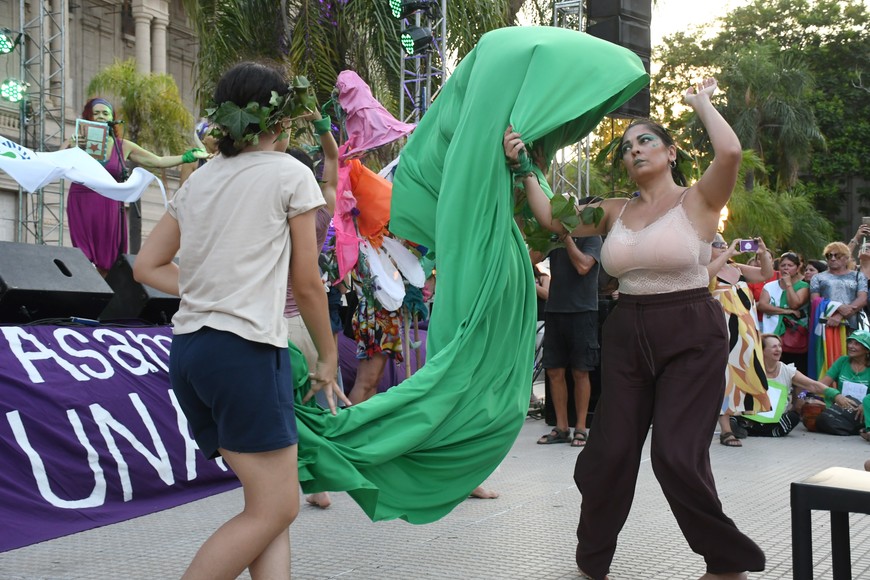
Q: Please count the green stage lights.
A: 4